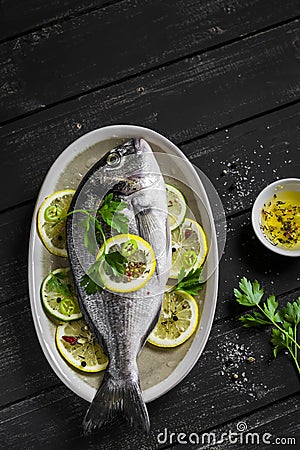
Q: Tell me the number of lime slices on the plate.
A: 2